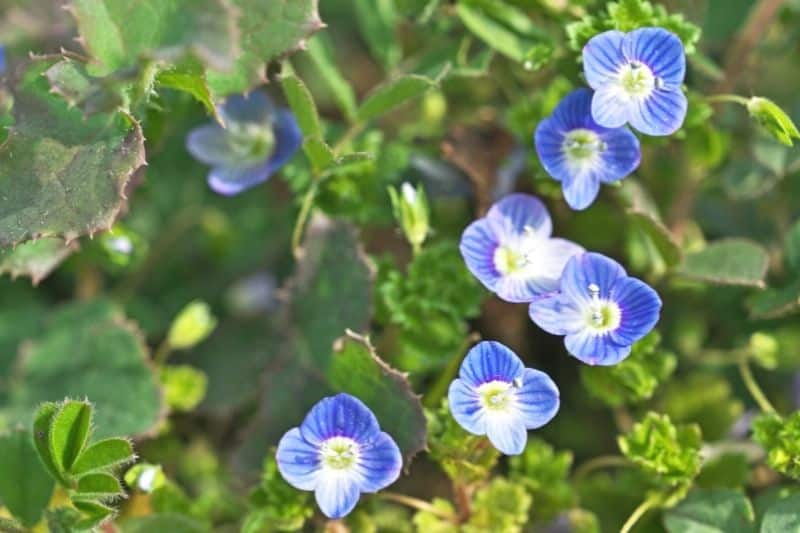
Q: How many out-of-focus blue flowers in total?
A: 1